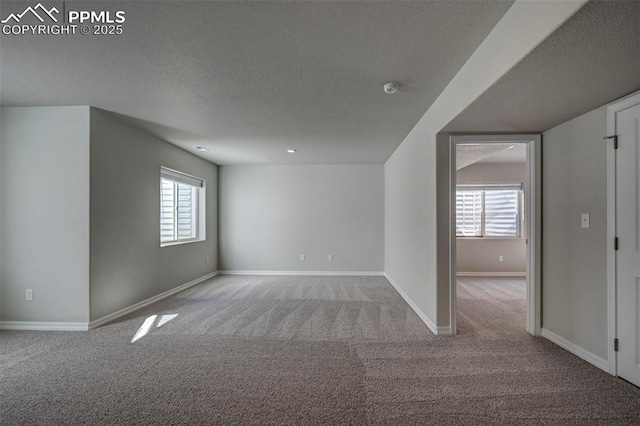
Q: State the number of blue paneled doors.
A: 0